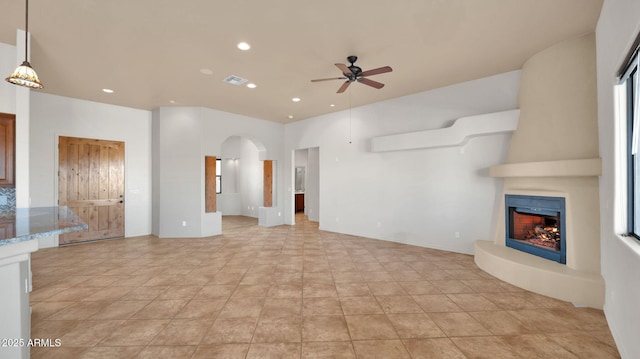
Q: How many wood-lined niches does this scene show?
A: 2